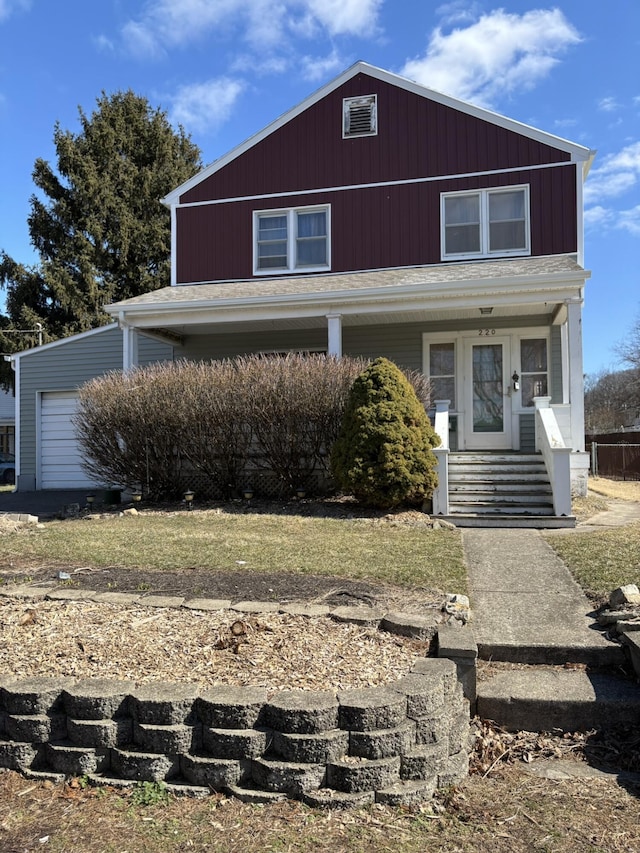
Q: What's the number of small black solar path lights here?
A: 5